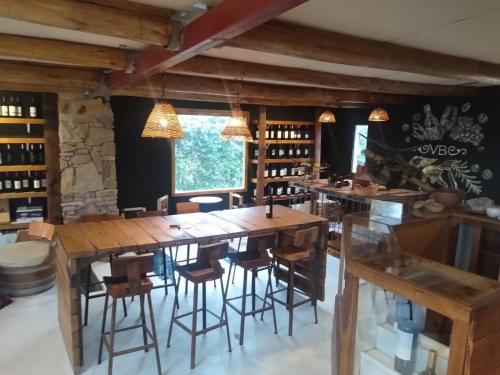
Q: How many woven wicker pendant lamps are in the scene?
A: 4